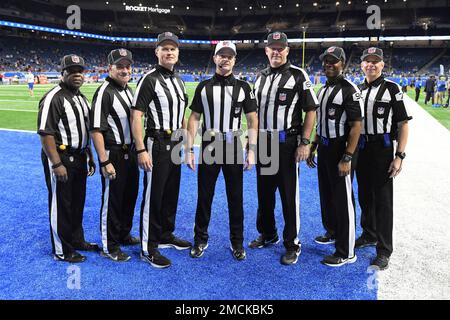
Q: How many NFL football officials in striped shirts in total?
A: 7